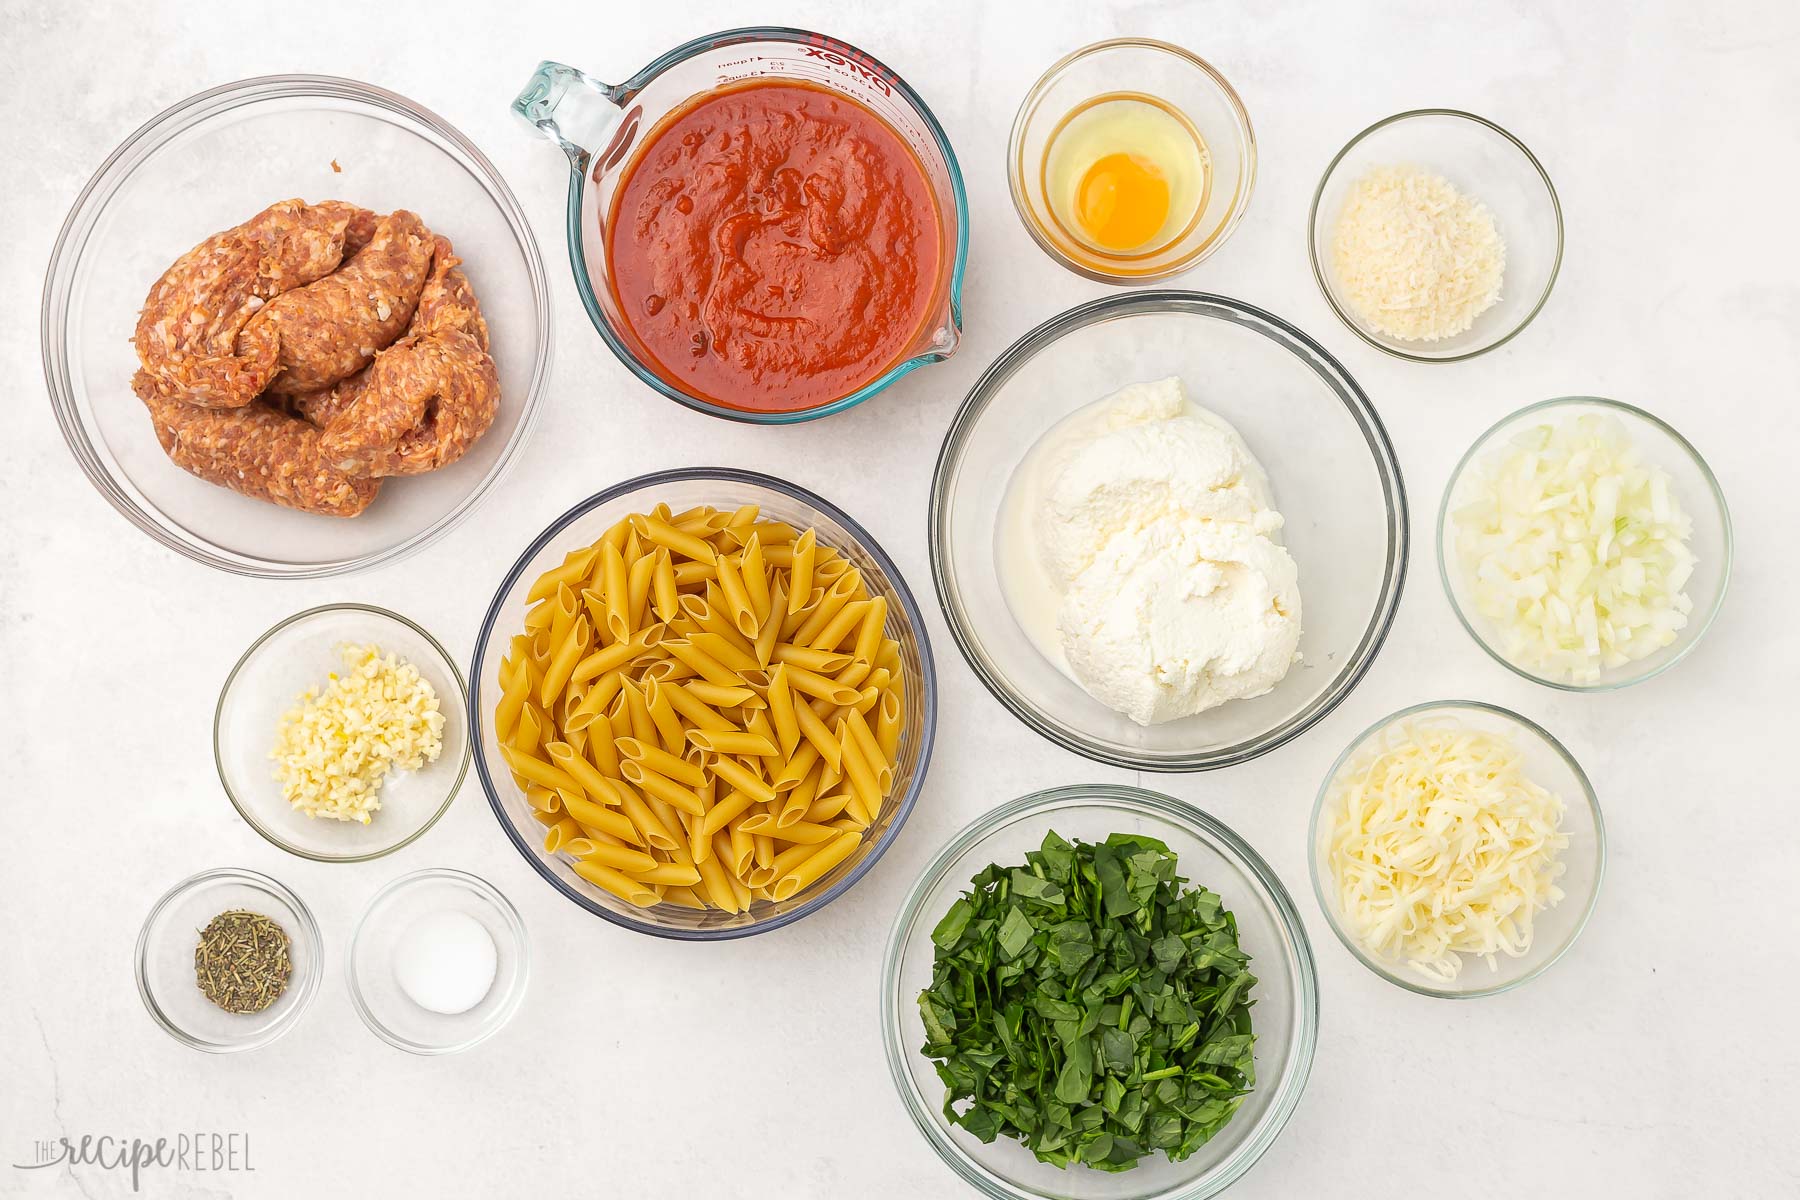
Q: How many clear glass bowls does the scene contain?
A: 11